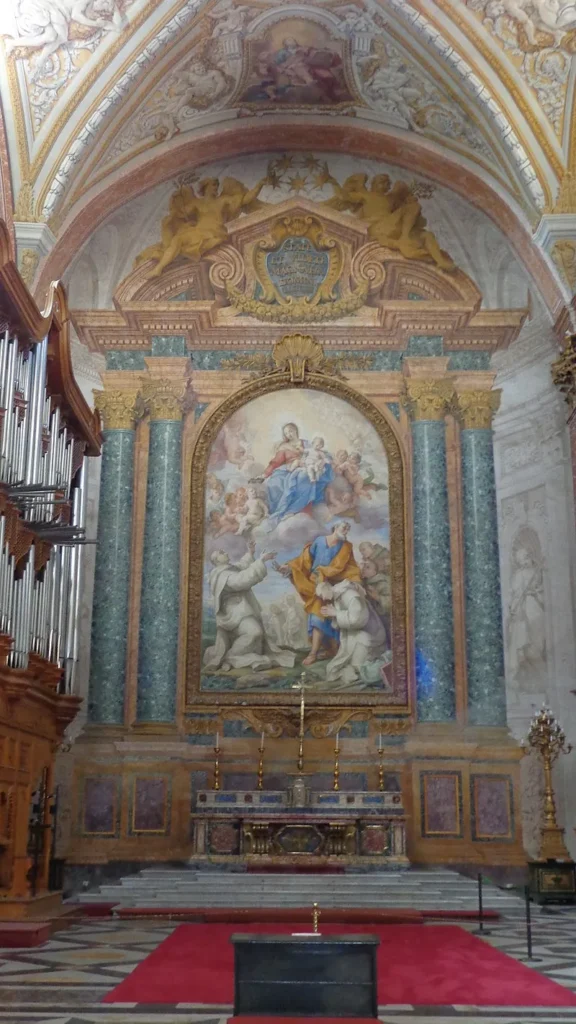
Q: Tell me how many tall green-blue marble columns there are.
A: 4